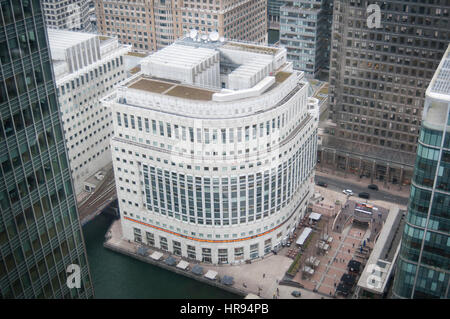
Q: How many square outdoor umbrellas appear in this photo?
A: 7